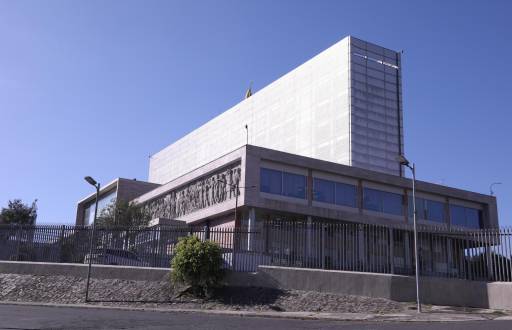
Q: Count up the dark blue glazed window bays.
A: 5